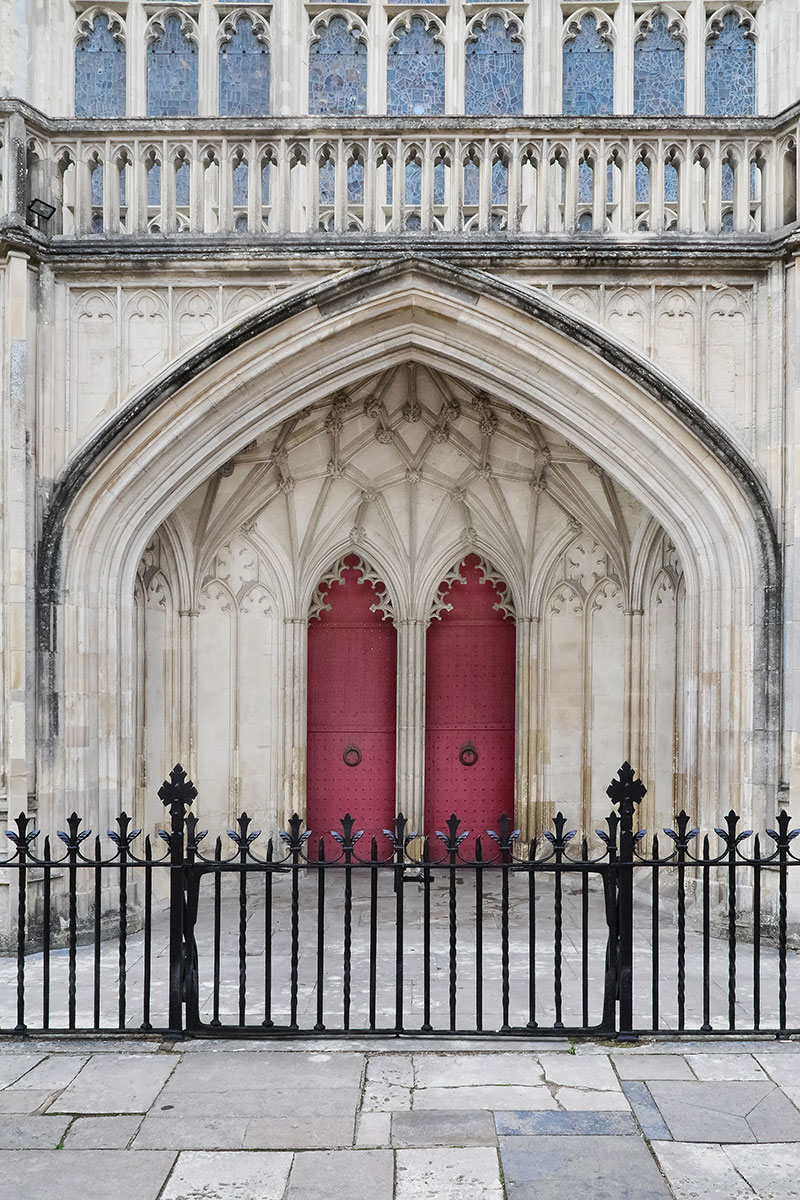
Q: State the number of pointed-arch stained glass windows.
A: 9